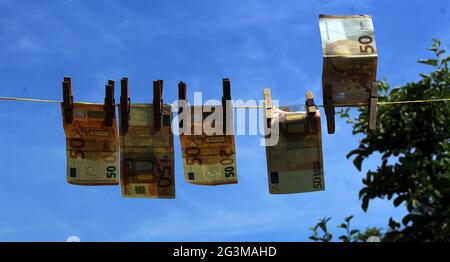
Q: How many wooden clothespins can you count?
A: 10